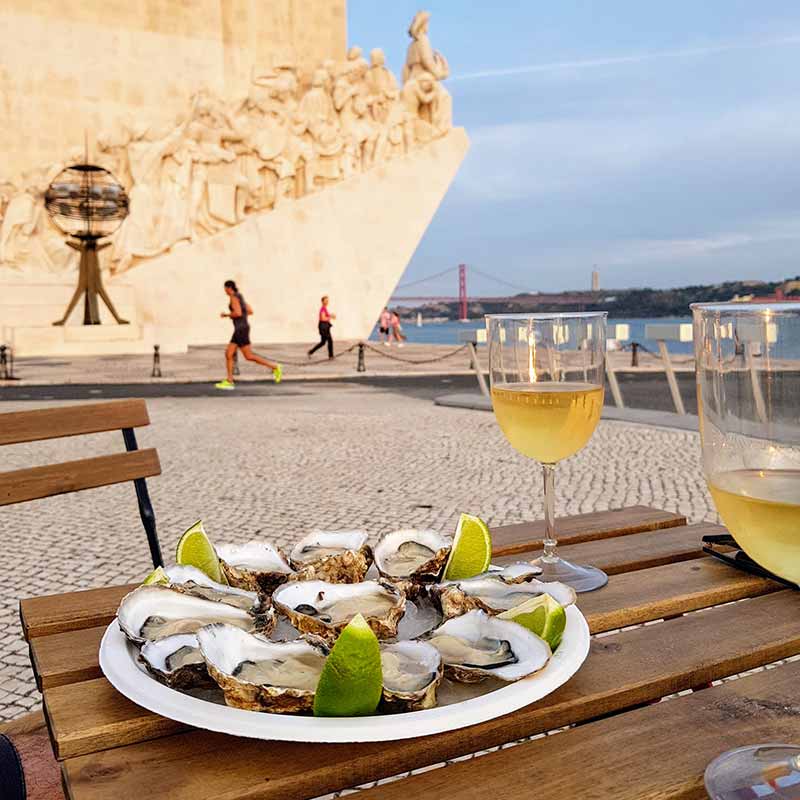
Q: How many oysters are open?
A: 12